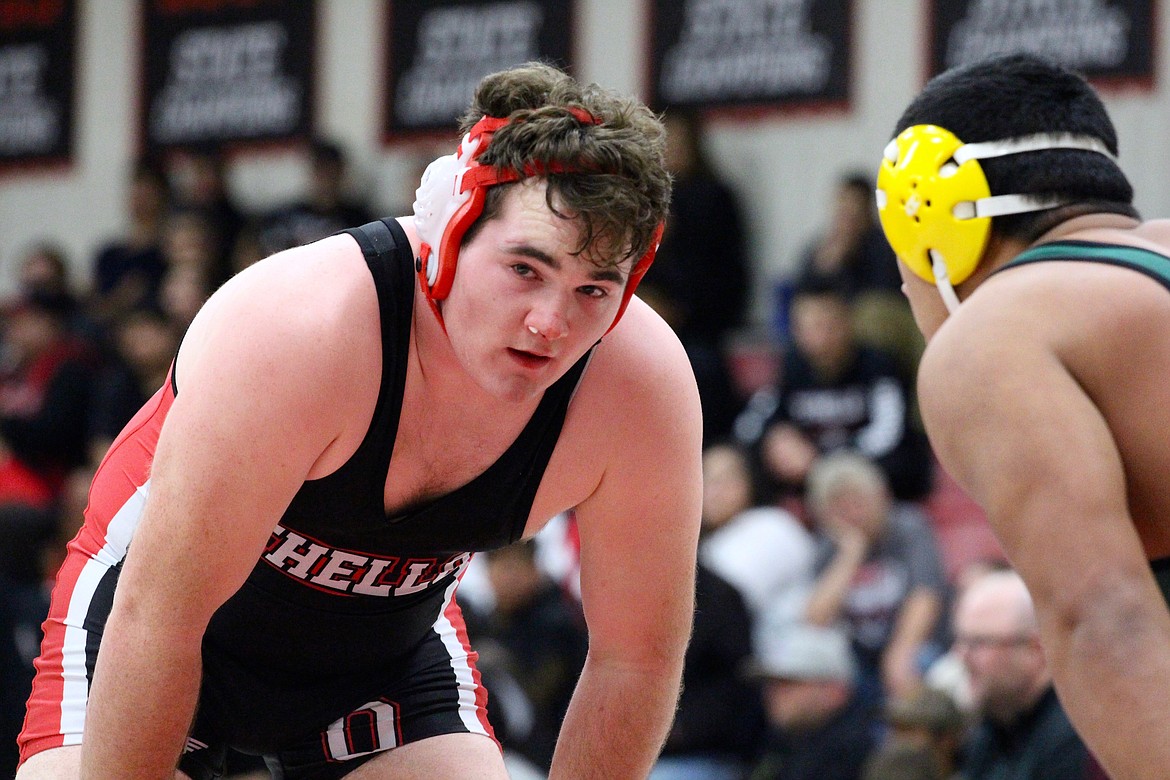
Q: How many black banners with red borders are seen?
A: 5